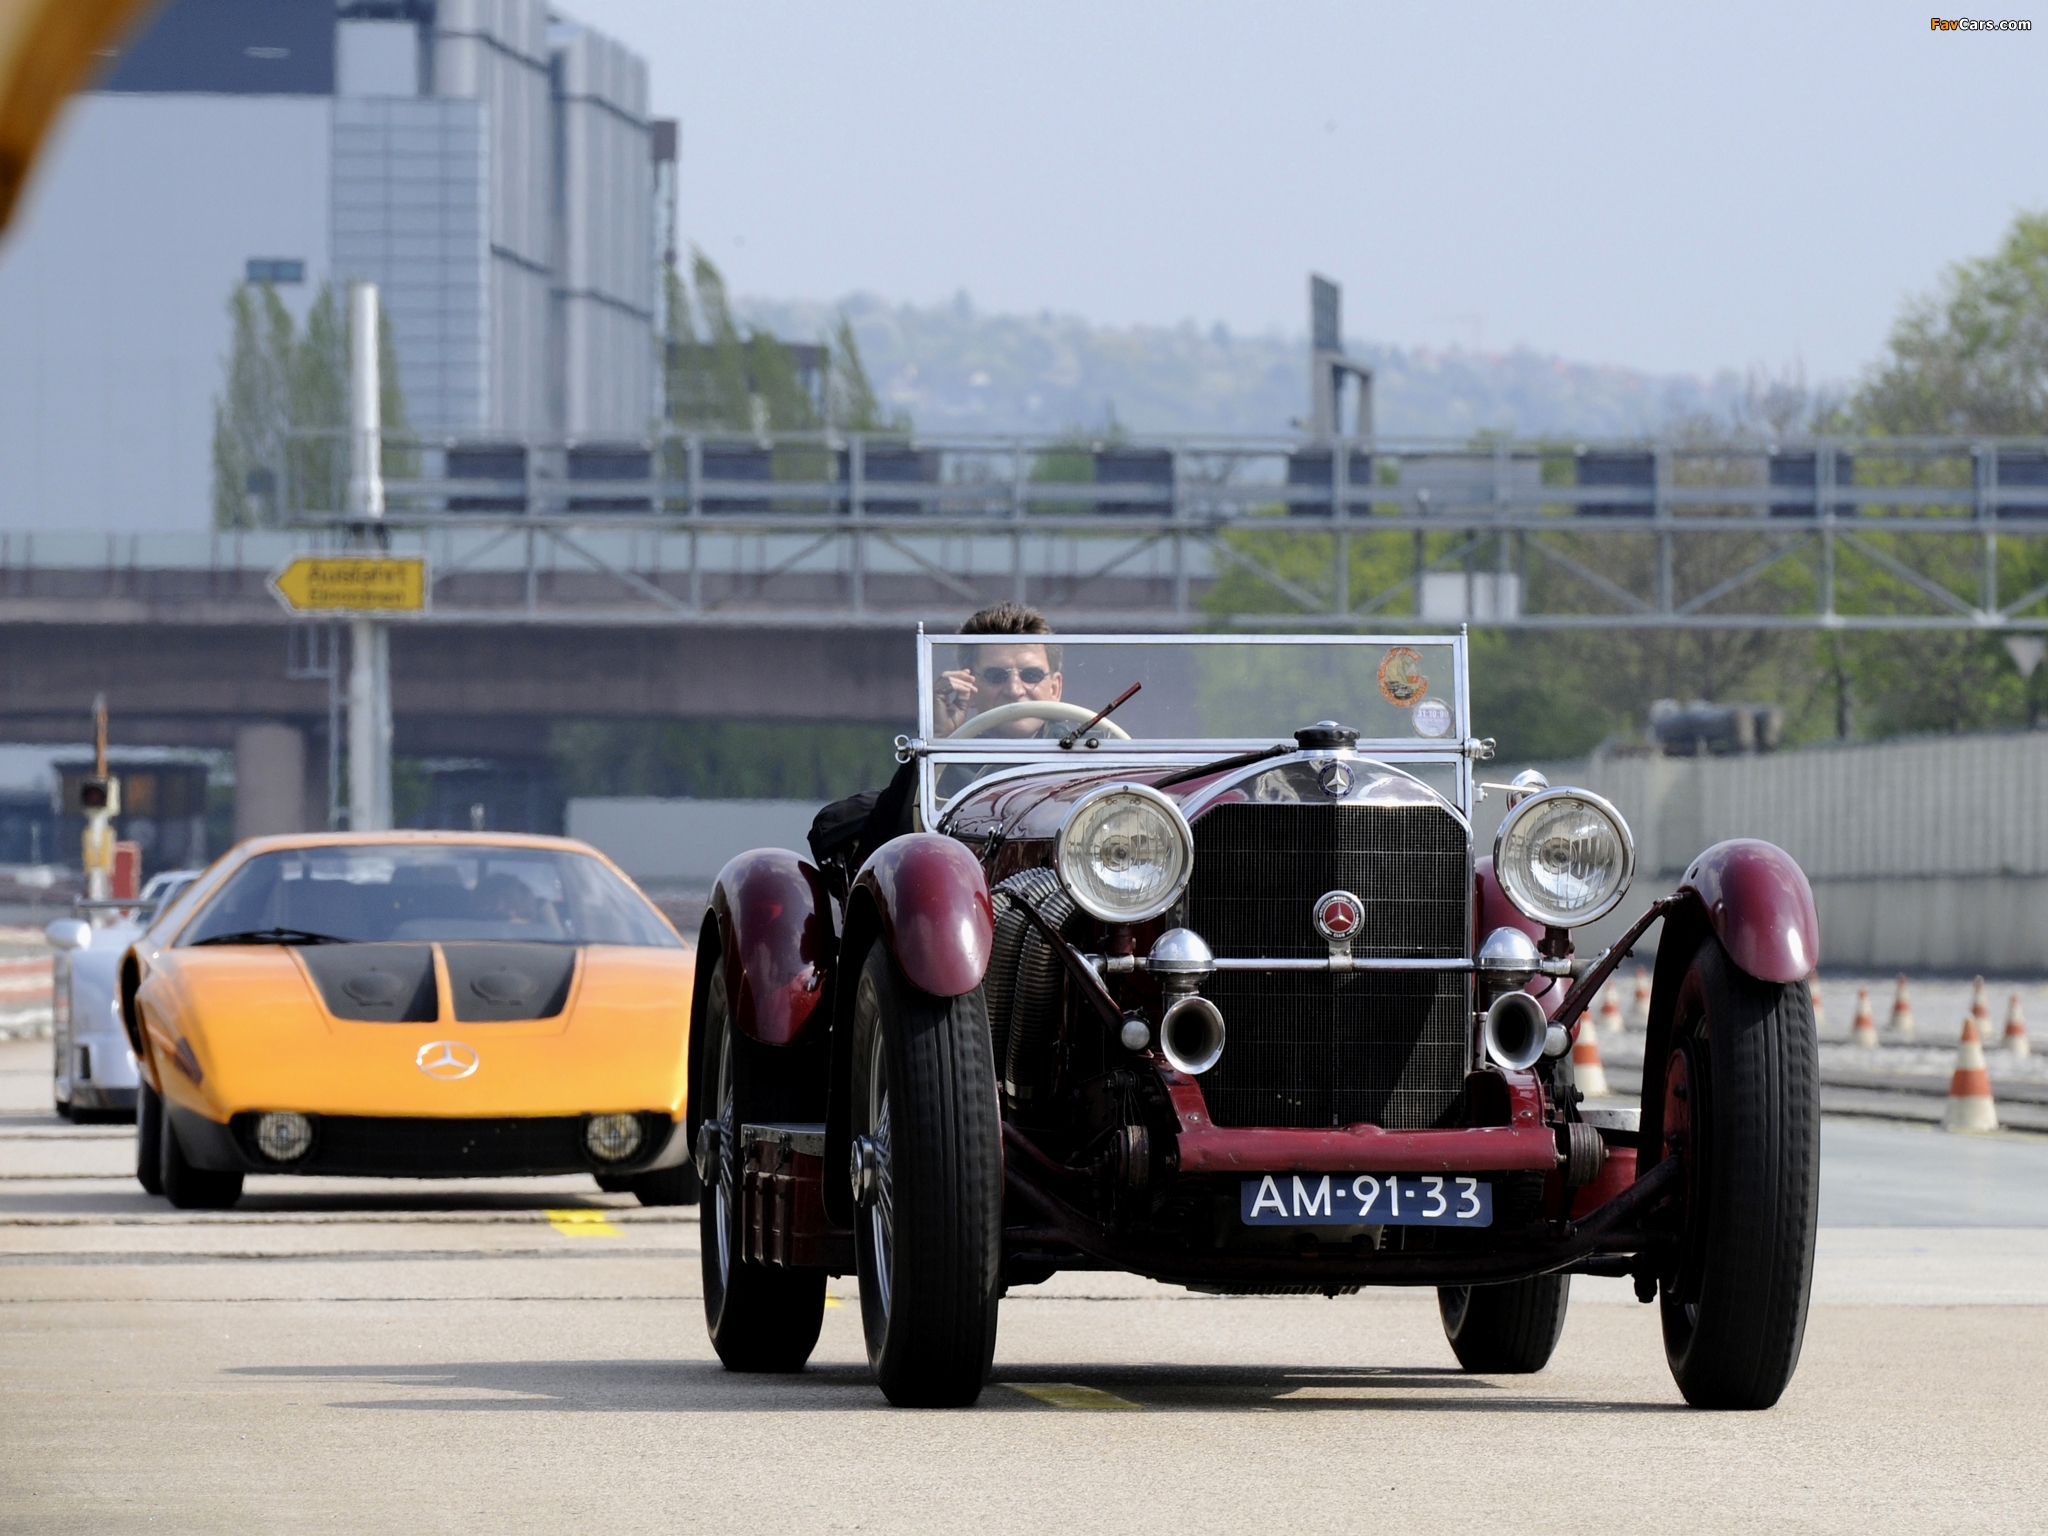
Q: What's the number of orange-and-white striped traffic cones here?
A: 9